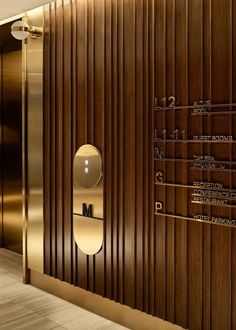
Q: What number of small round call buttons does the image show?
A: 2